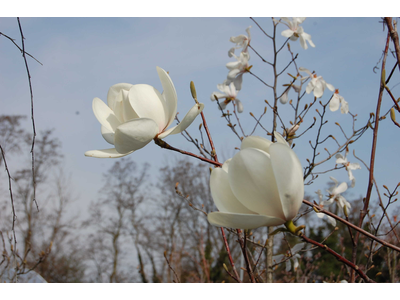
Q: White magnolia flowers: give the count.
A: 2